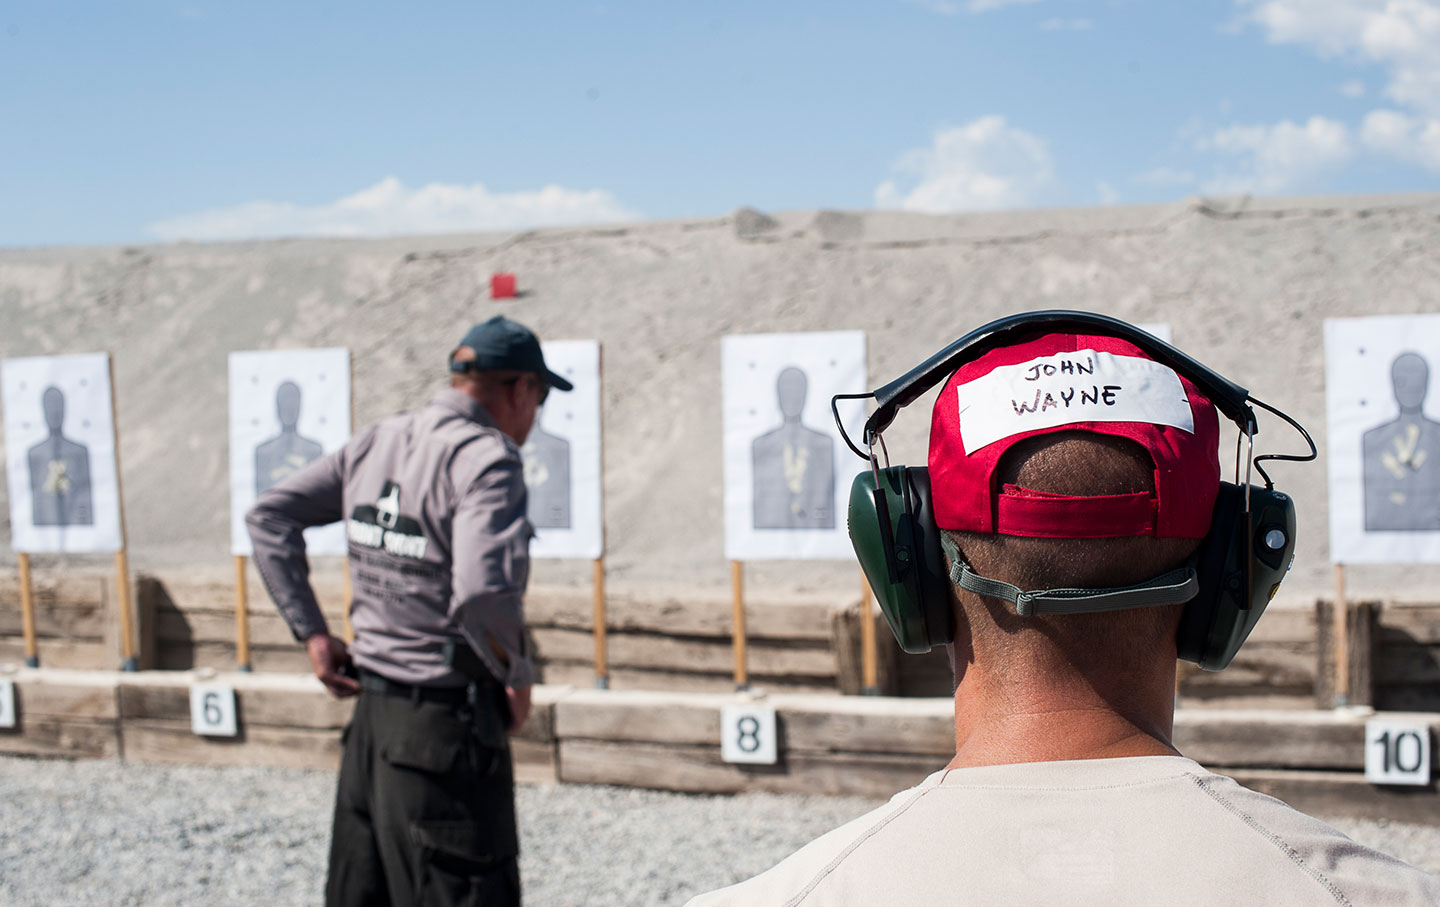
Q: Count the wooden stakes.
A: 8